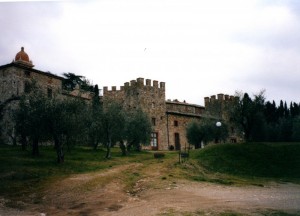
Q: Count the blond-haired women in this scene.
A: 0